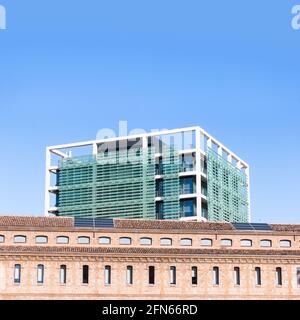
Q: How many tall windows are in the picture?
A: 13